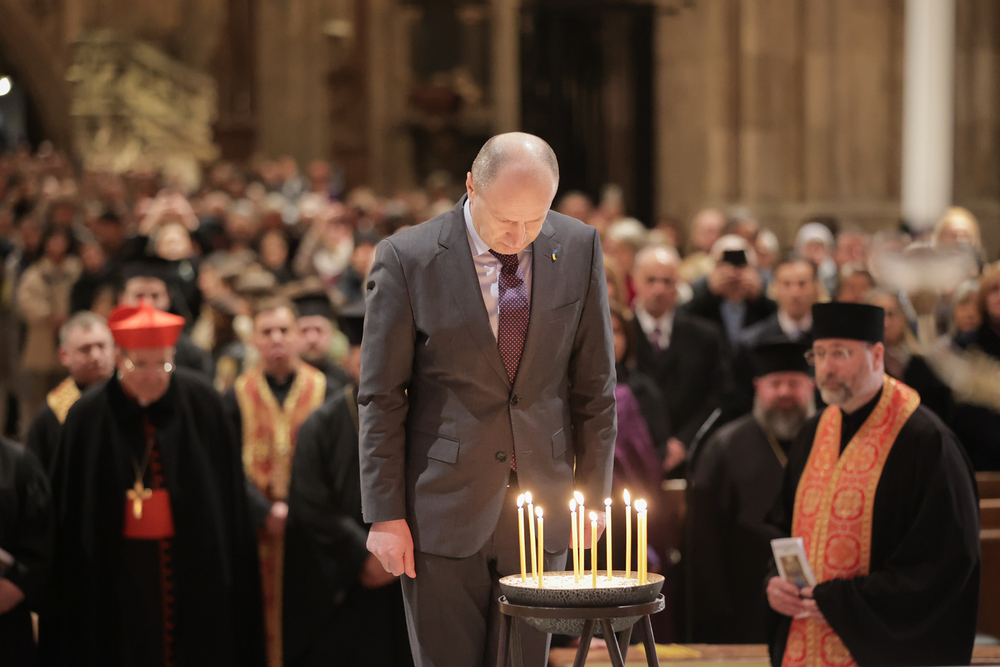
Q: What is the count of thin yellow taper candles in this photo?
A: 10